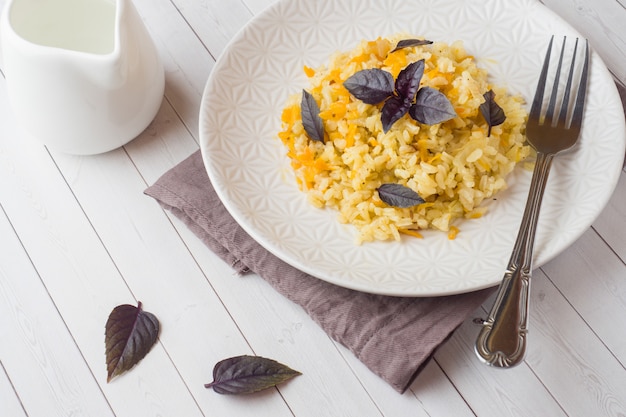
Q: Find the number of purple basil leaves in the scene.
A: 10